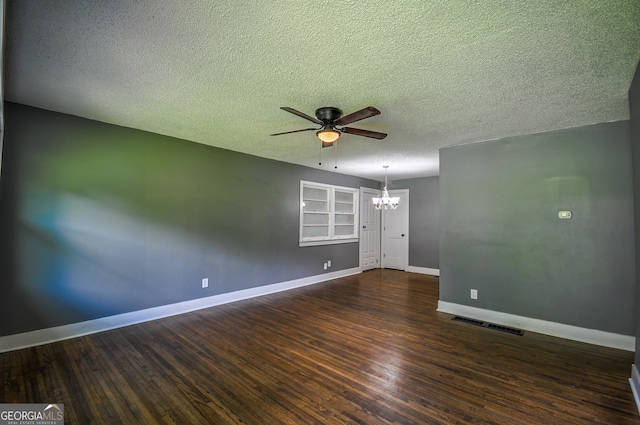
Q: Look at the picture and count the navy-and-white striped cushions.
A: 0